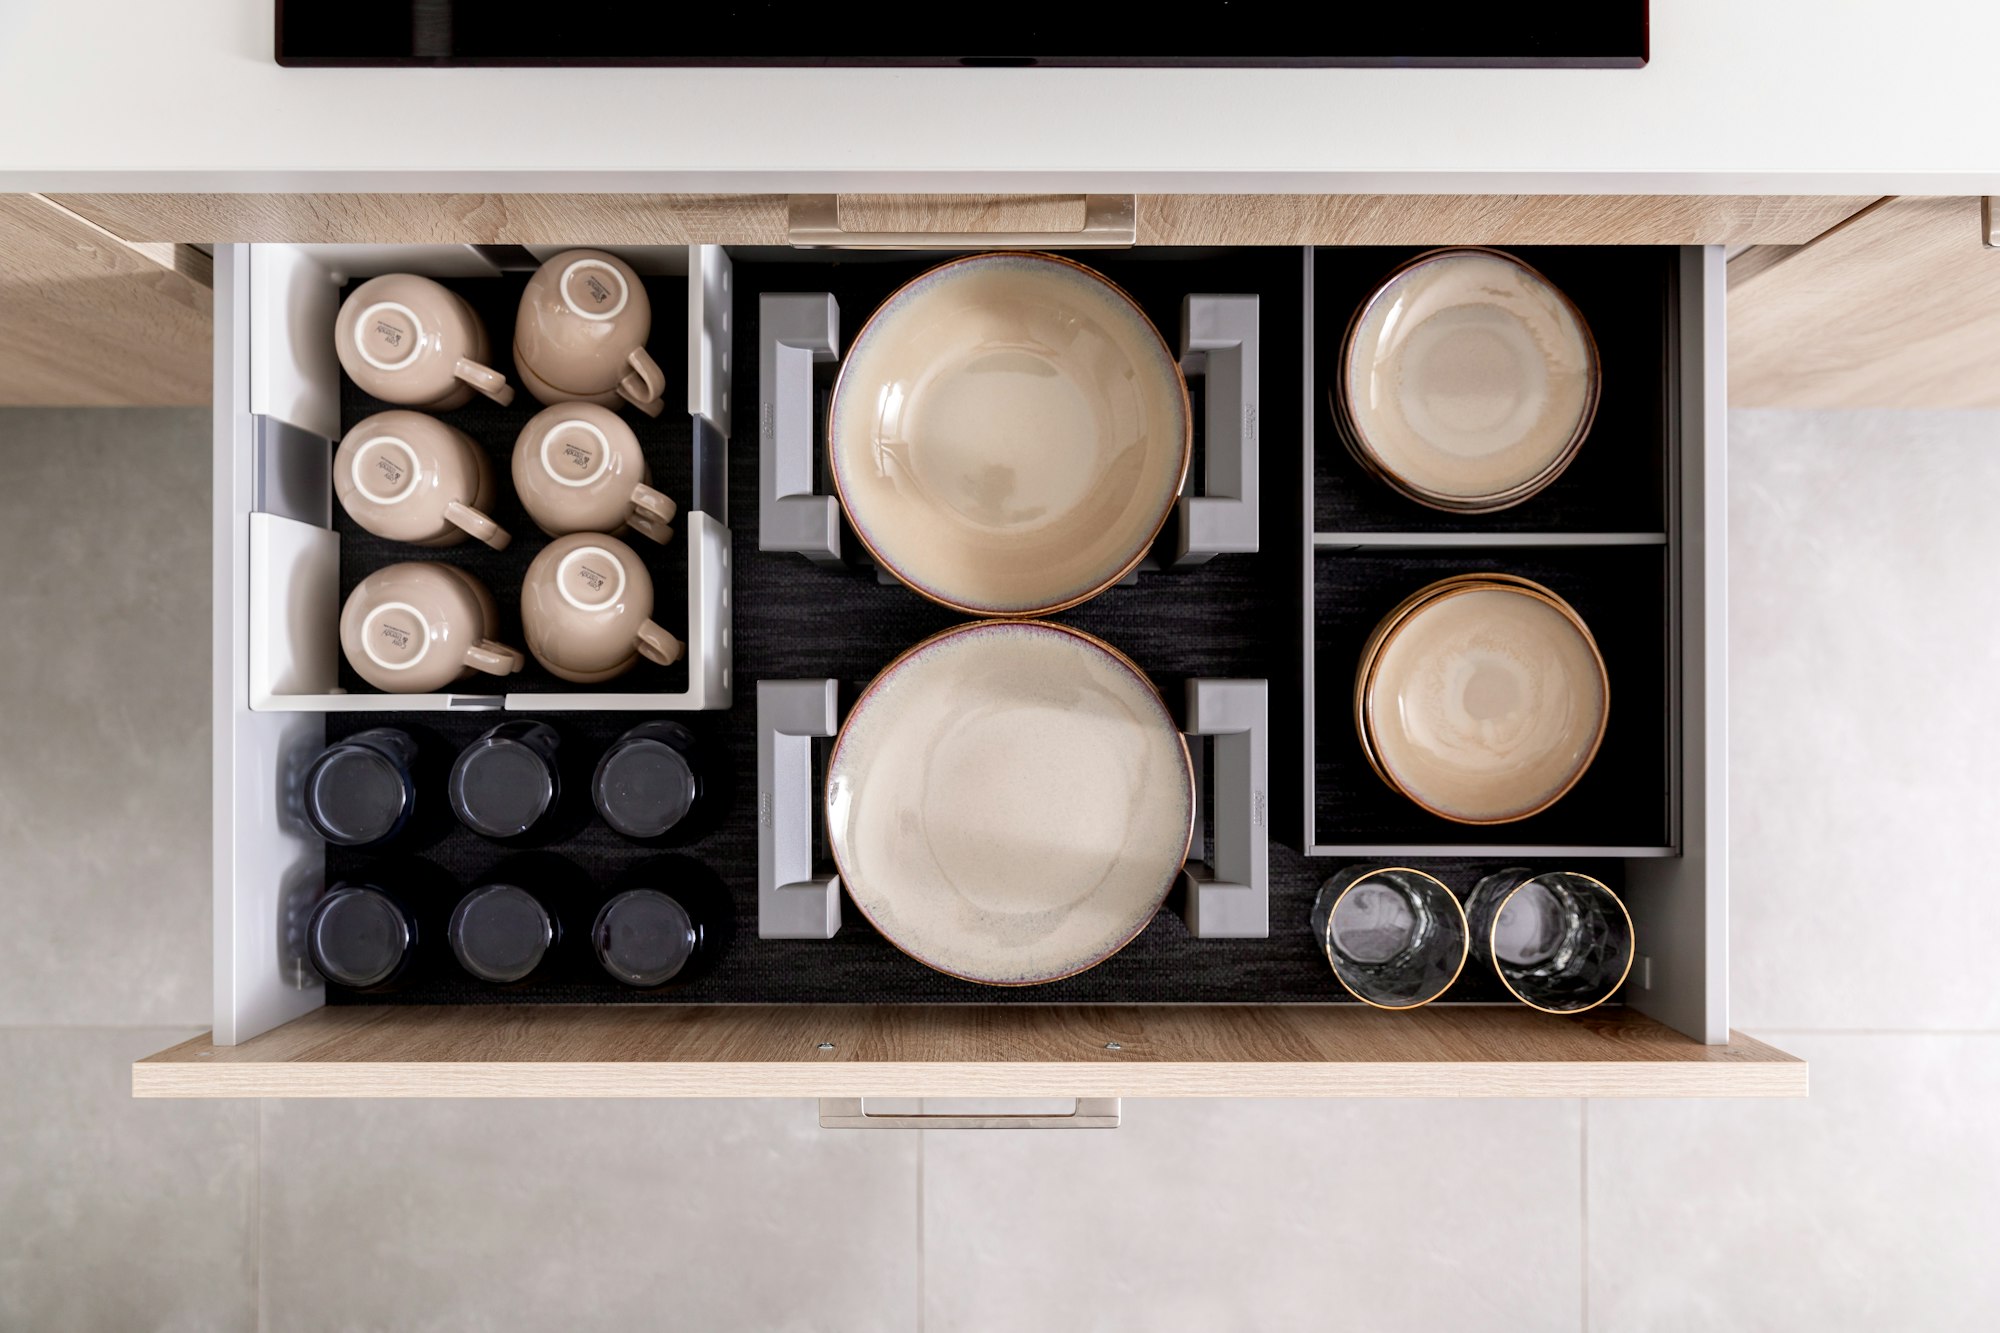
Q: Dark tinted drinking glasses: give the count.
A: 6